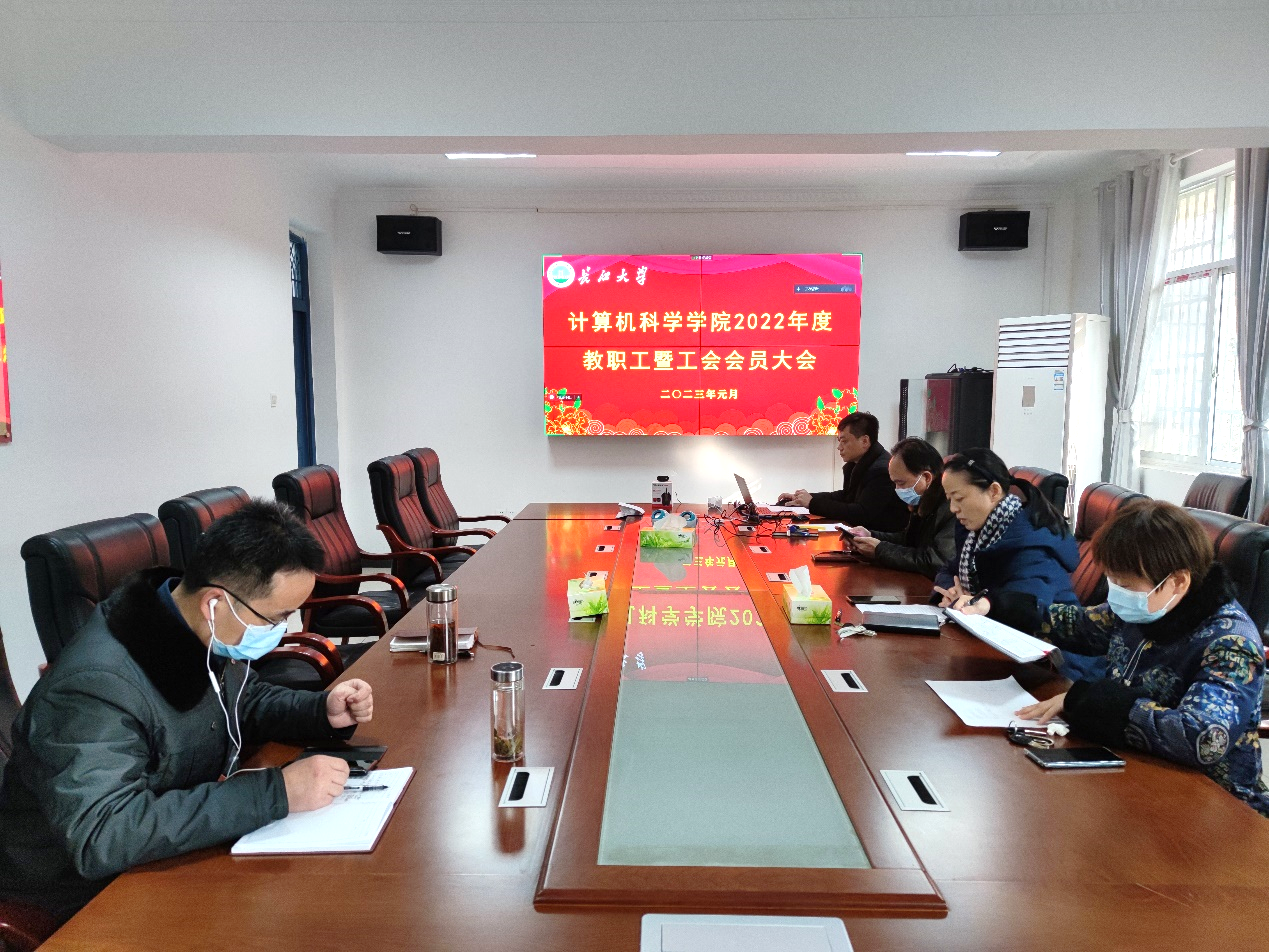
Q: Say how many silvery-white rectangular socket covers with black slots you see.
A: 11